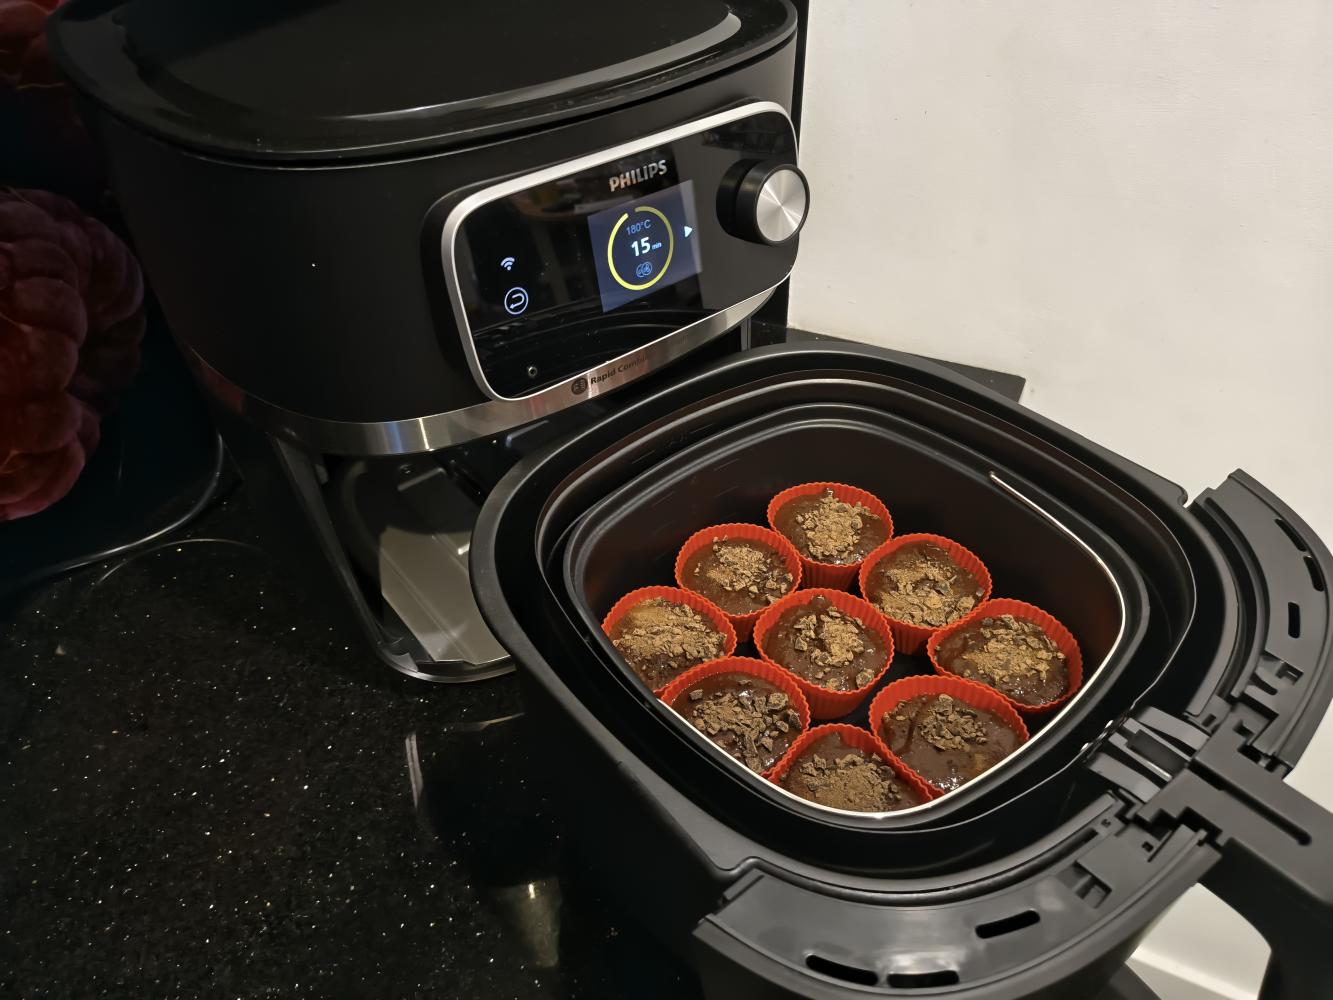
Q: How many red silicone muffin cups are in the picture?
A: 9